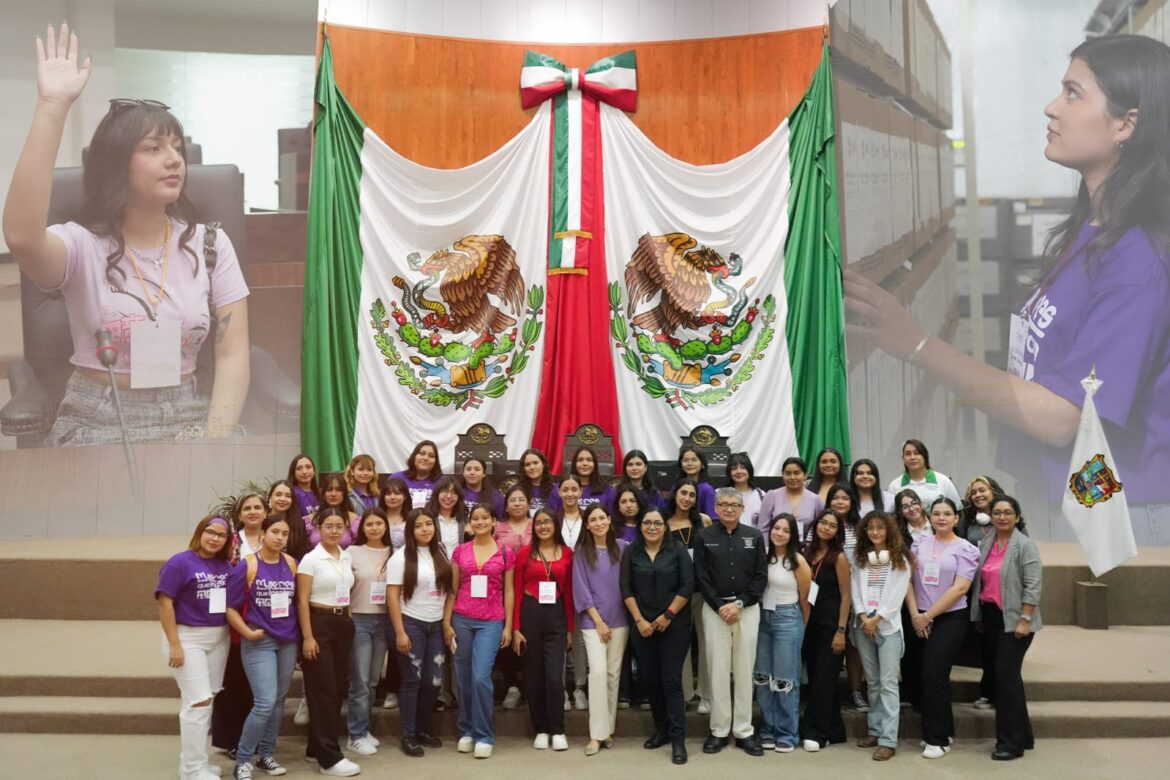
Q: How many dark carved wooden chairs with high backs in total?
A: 3